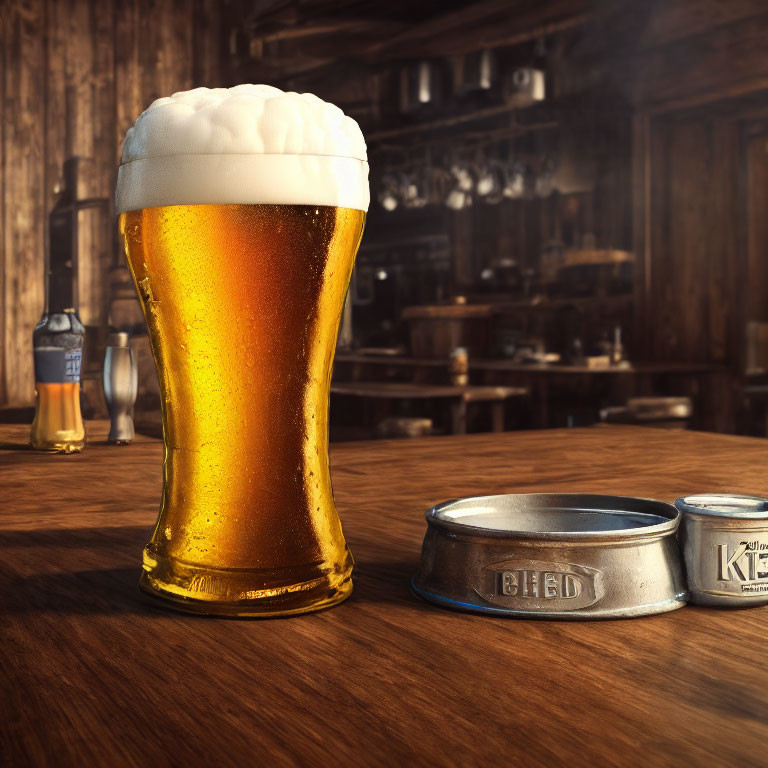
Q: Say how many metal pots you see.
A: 2